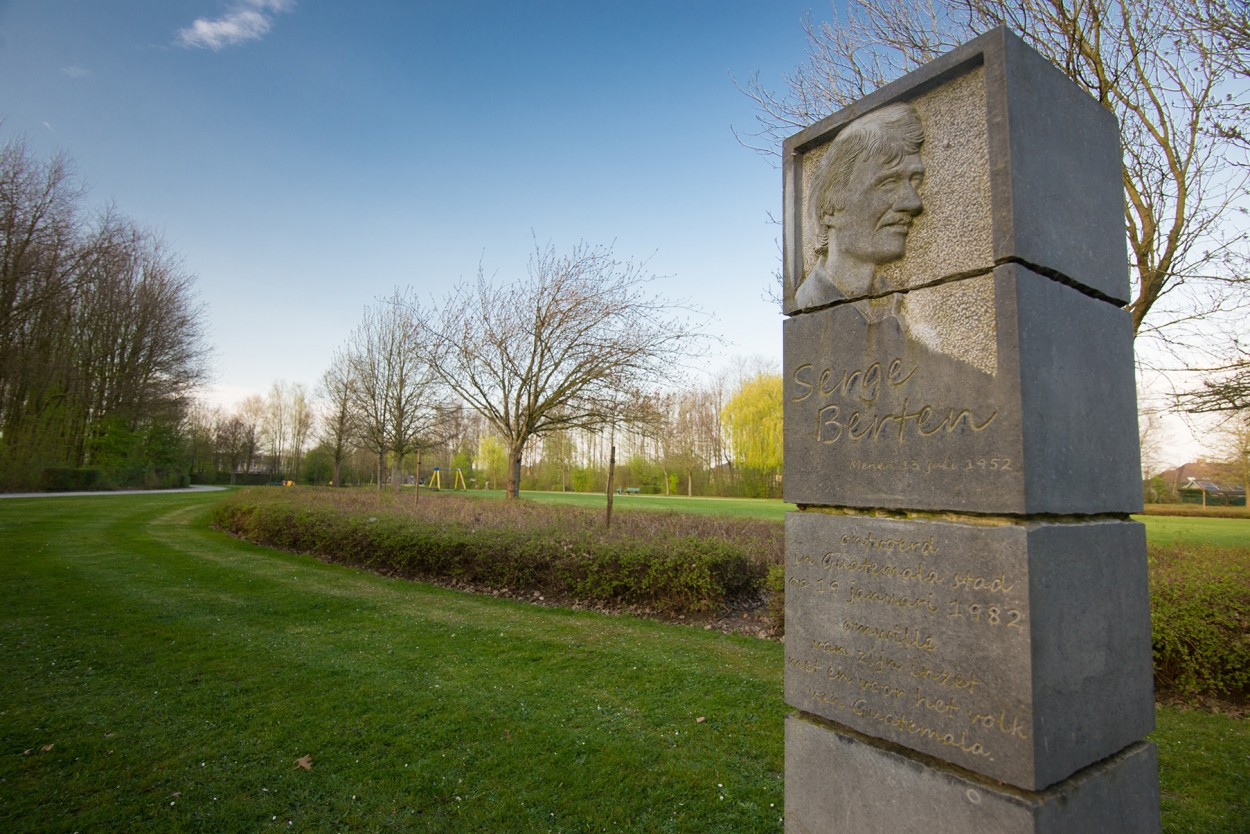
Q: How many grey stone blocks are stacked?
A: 4